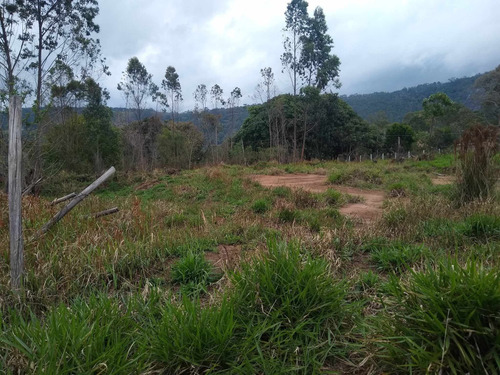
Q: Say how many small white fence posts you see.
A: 8